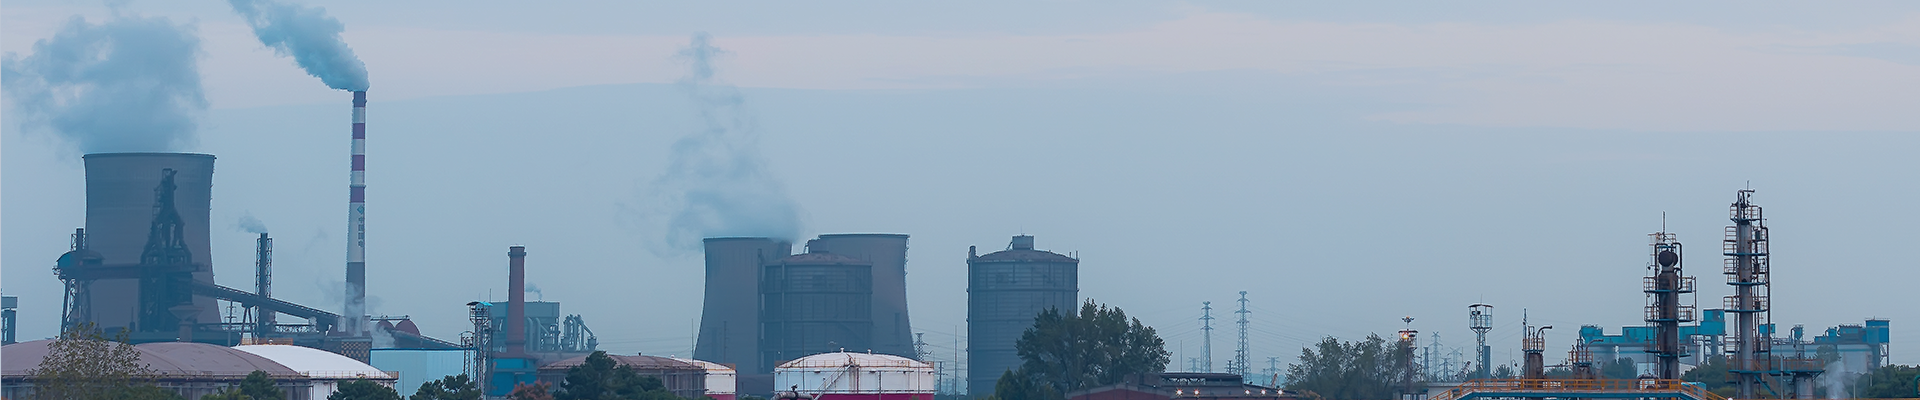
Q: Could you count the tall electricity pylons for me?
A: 2